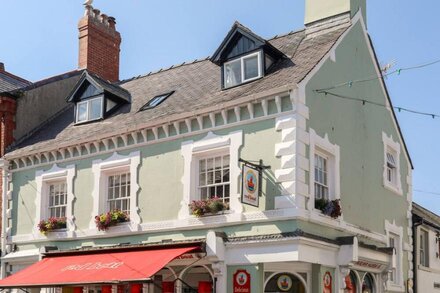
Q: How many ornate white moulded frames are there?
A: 6